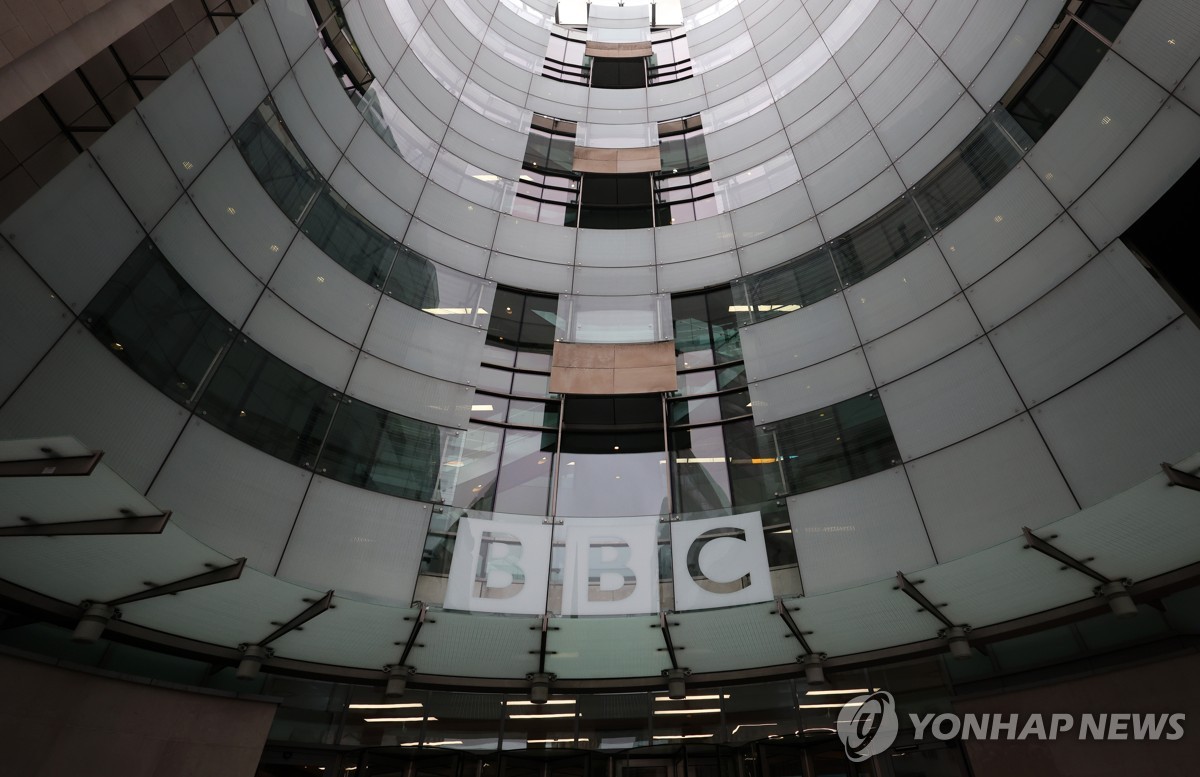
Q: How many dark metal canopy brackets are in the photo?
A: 11